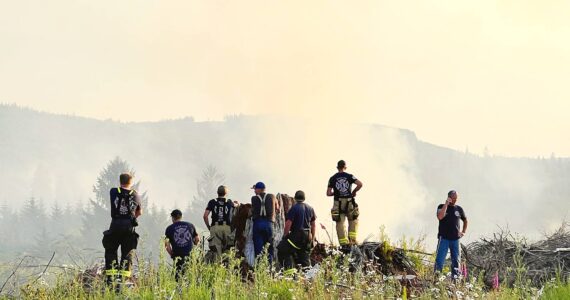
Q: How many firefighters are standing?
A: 7